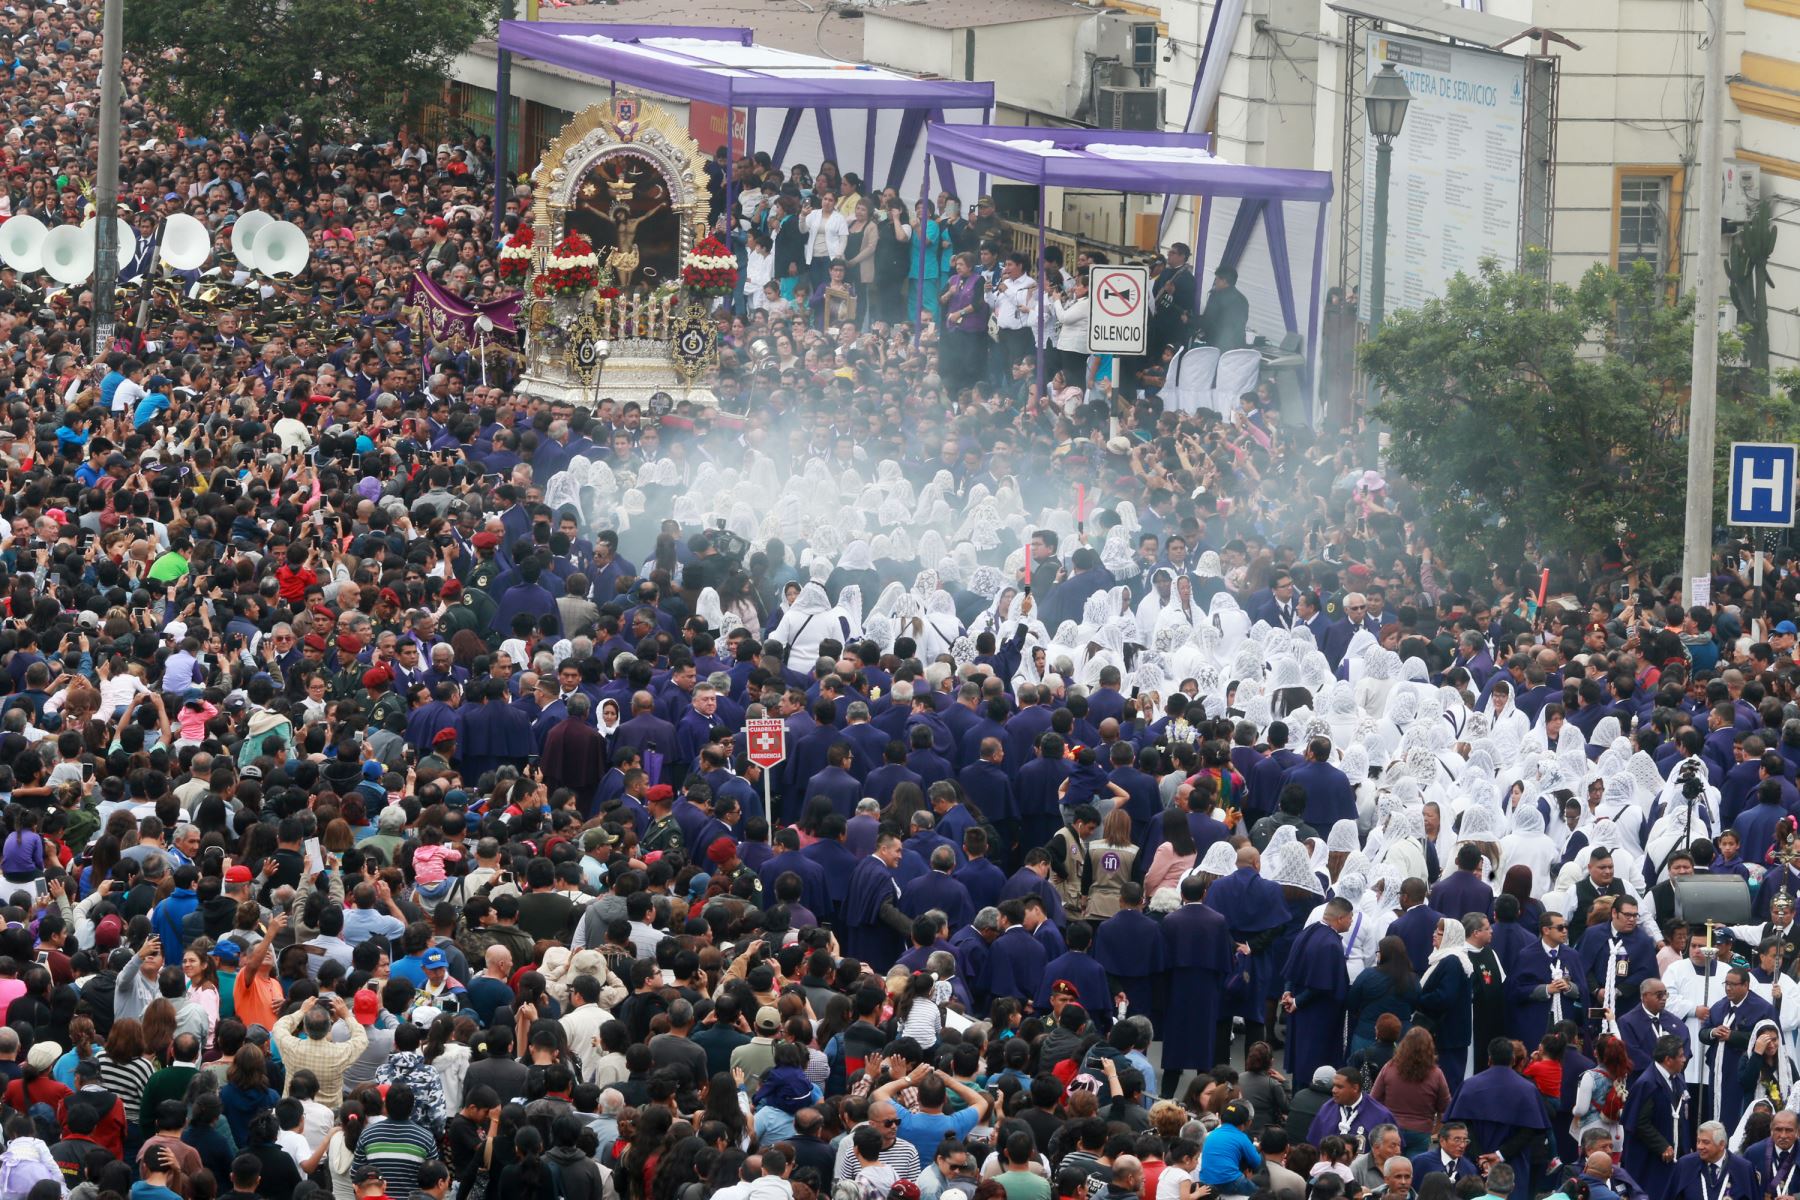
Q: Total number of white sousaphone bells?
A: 6